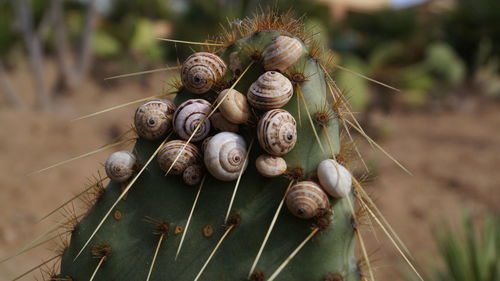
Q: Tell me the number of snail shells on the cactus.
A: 15